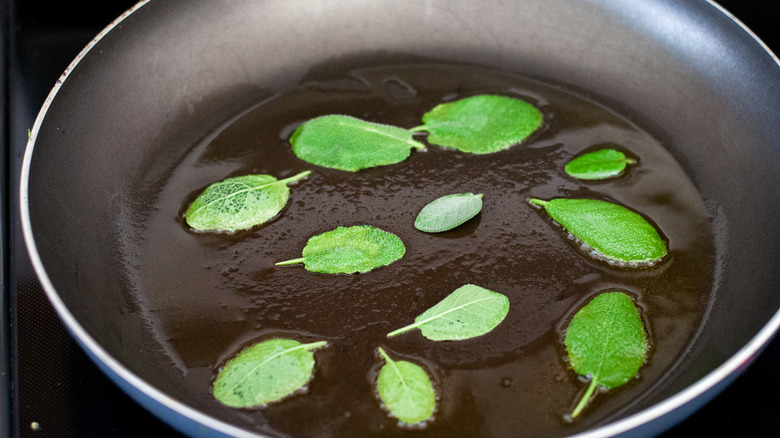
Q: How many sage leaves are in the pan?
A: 11